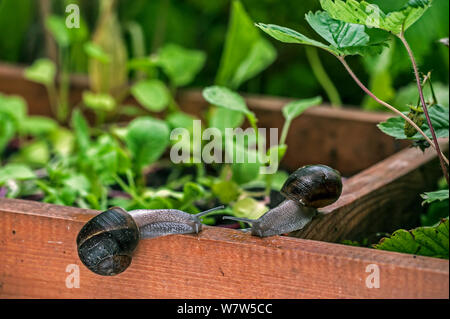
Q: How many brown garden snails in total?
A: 2